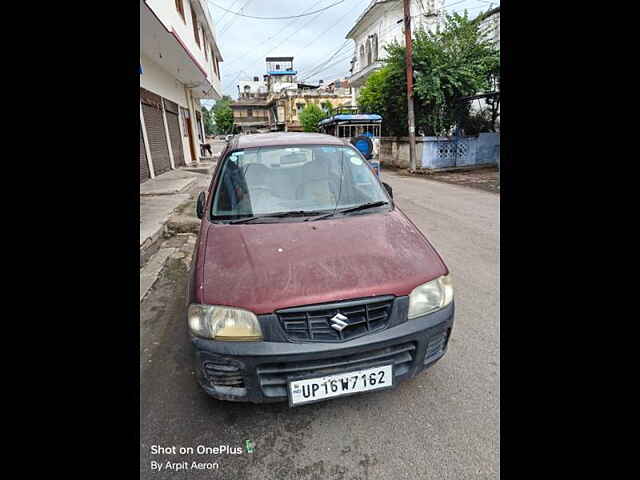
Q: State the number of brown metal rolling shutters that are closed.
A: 3